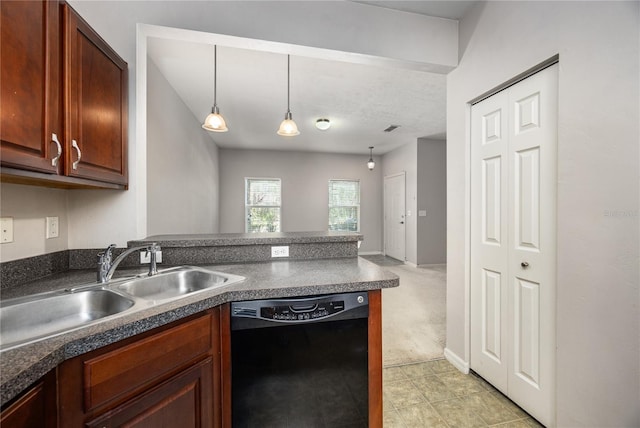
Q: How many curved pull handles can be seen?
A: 2